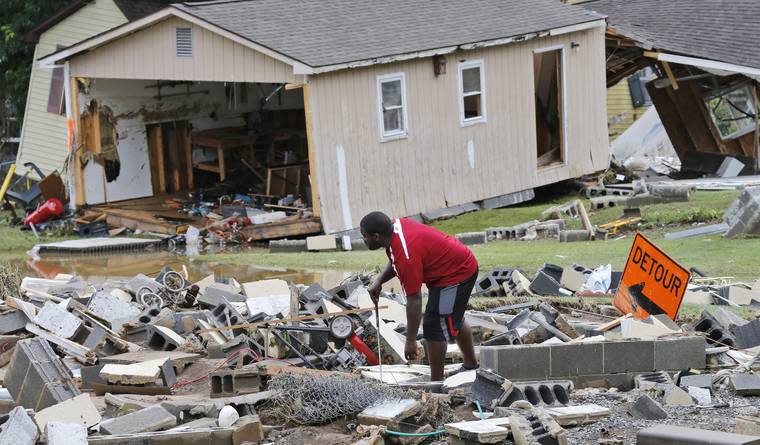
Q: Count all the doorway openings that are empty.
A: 1